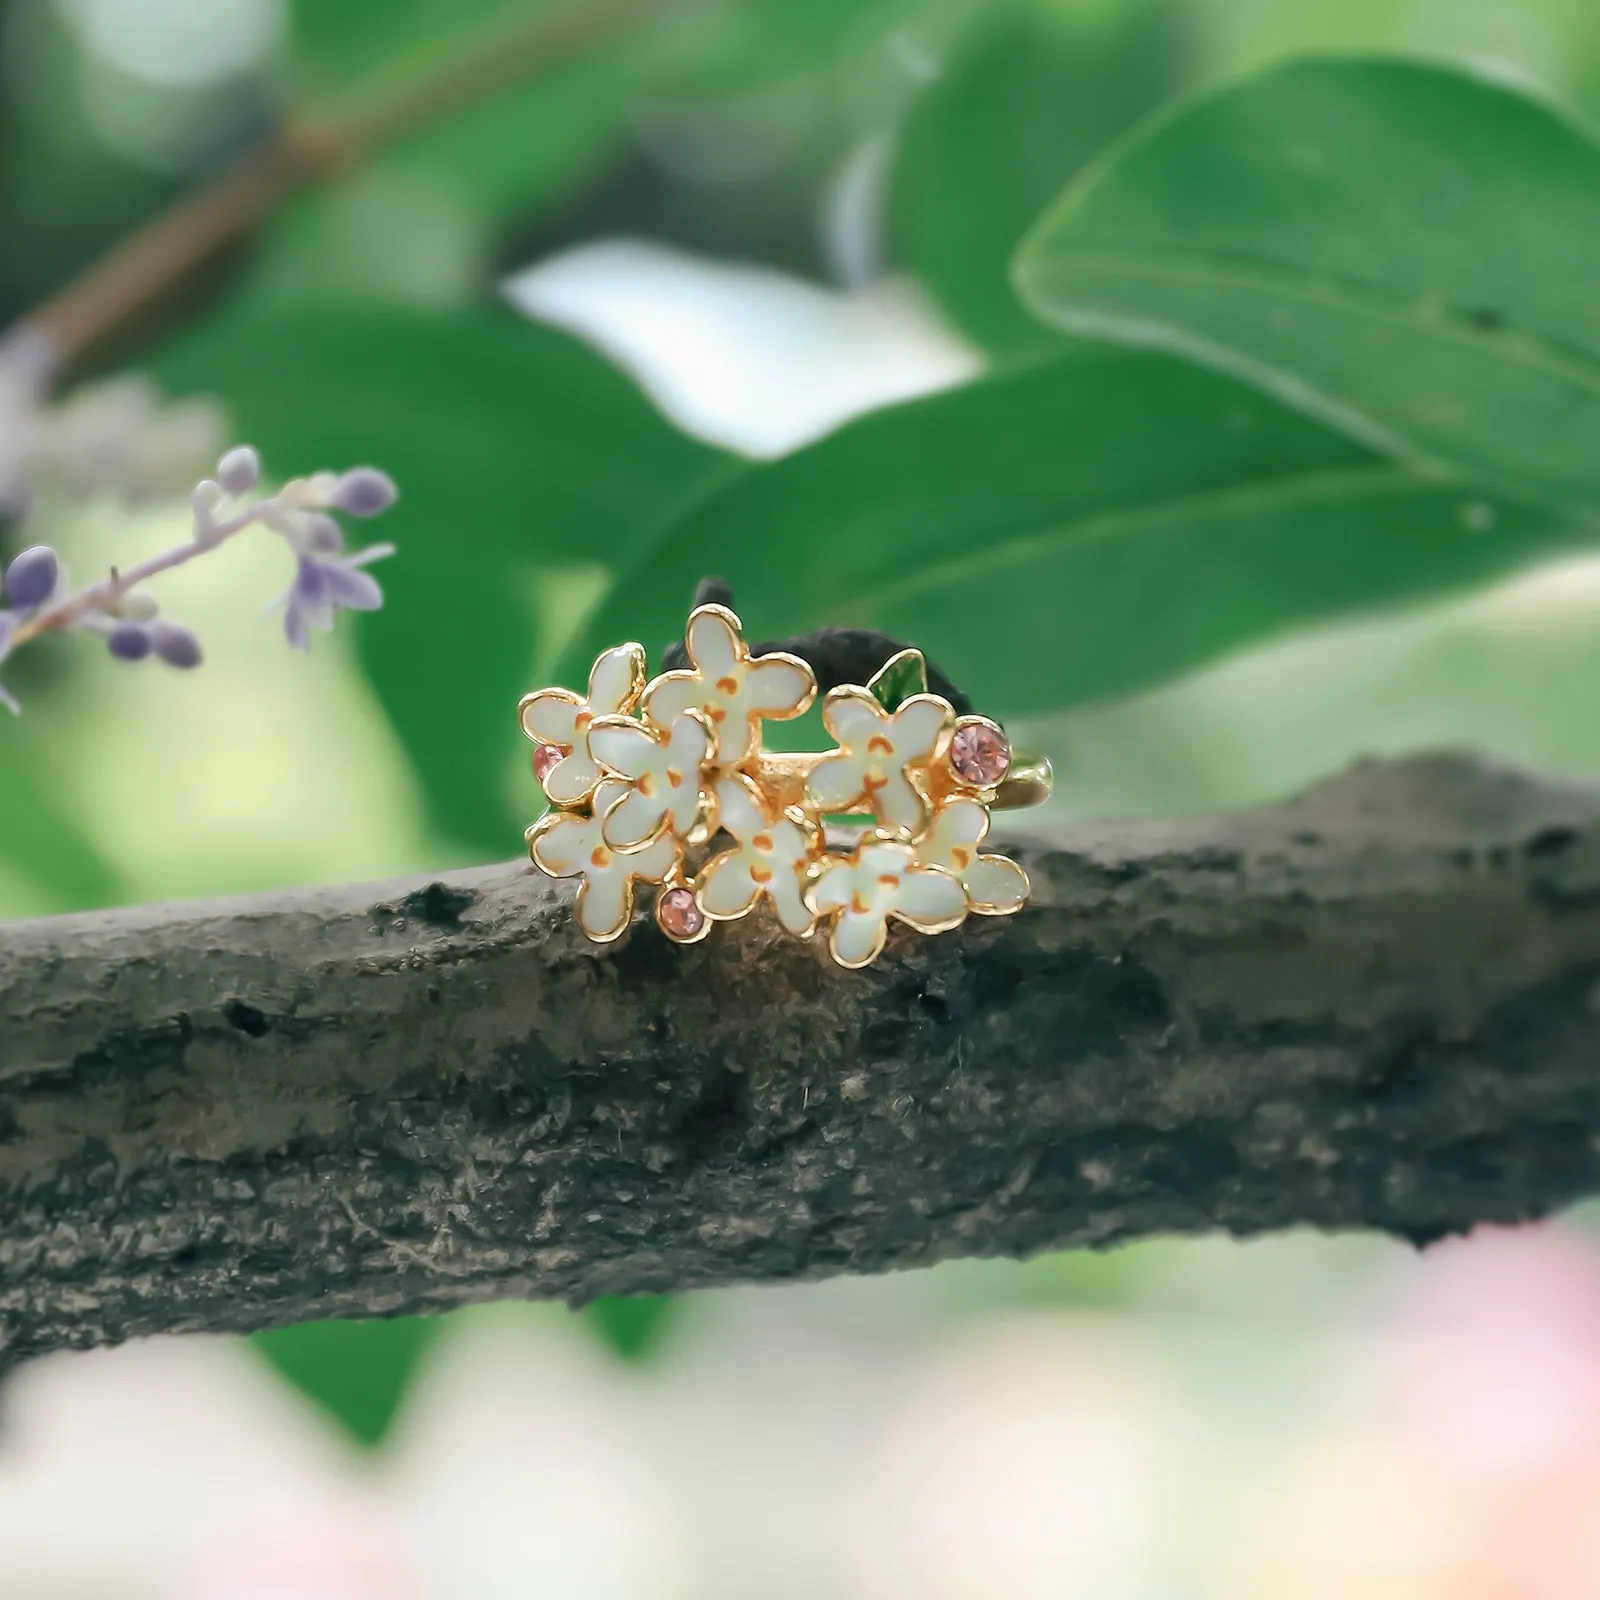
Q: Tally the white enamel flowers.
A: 8